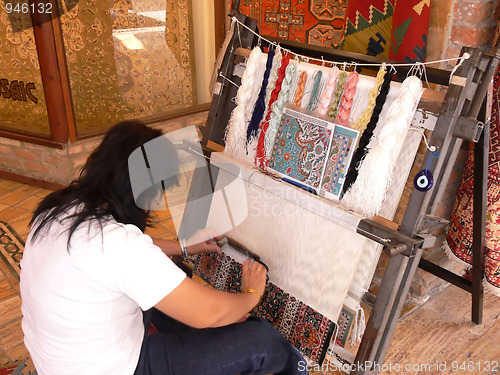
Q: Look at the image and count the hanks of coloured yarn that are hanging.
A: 13